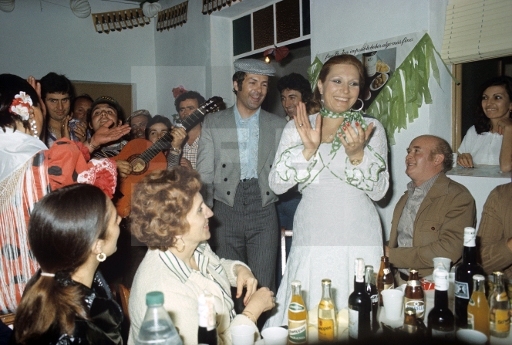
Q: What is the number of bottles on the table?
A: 13